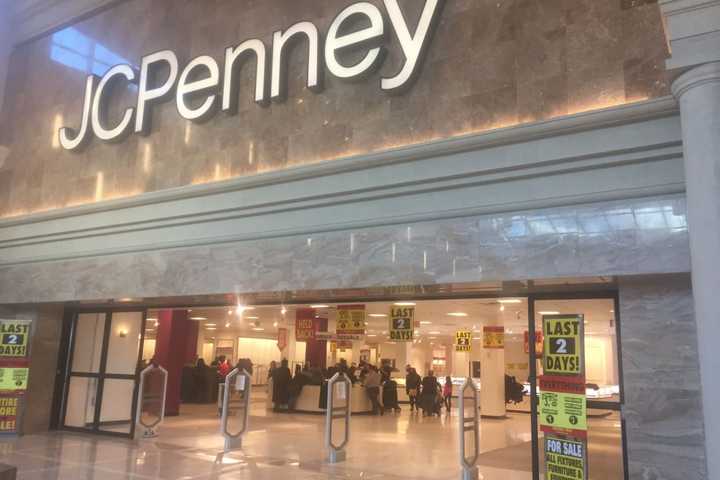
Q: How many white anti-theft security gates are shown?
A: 4